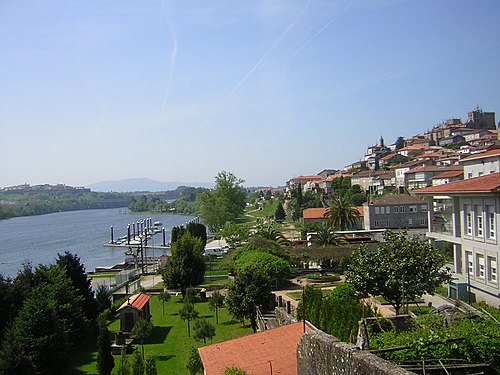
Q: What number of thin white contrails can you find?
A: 3